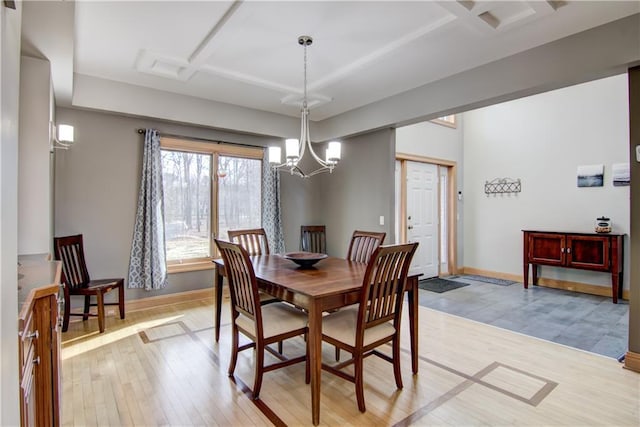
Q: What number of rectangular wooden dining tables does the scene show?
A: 1